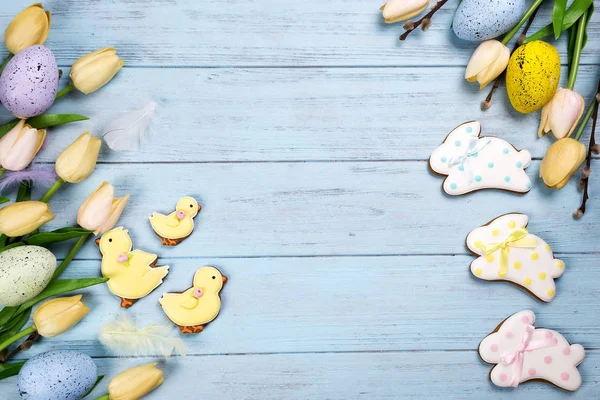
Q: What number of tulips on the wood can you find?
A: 12